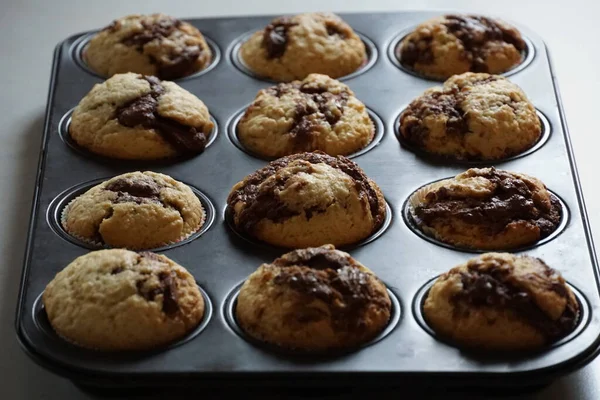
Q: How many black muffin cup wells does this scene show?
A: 12